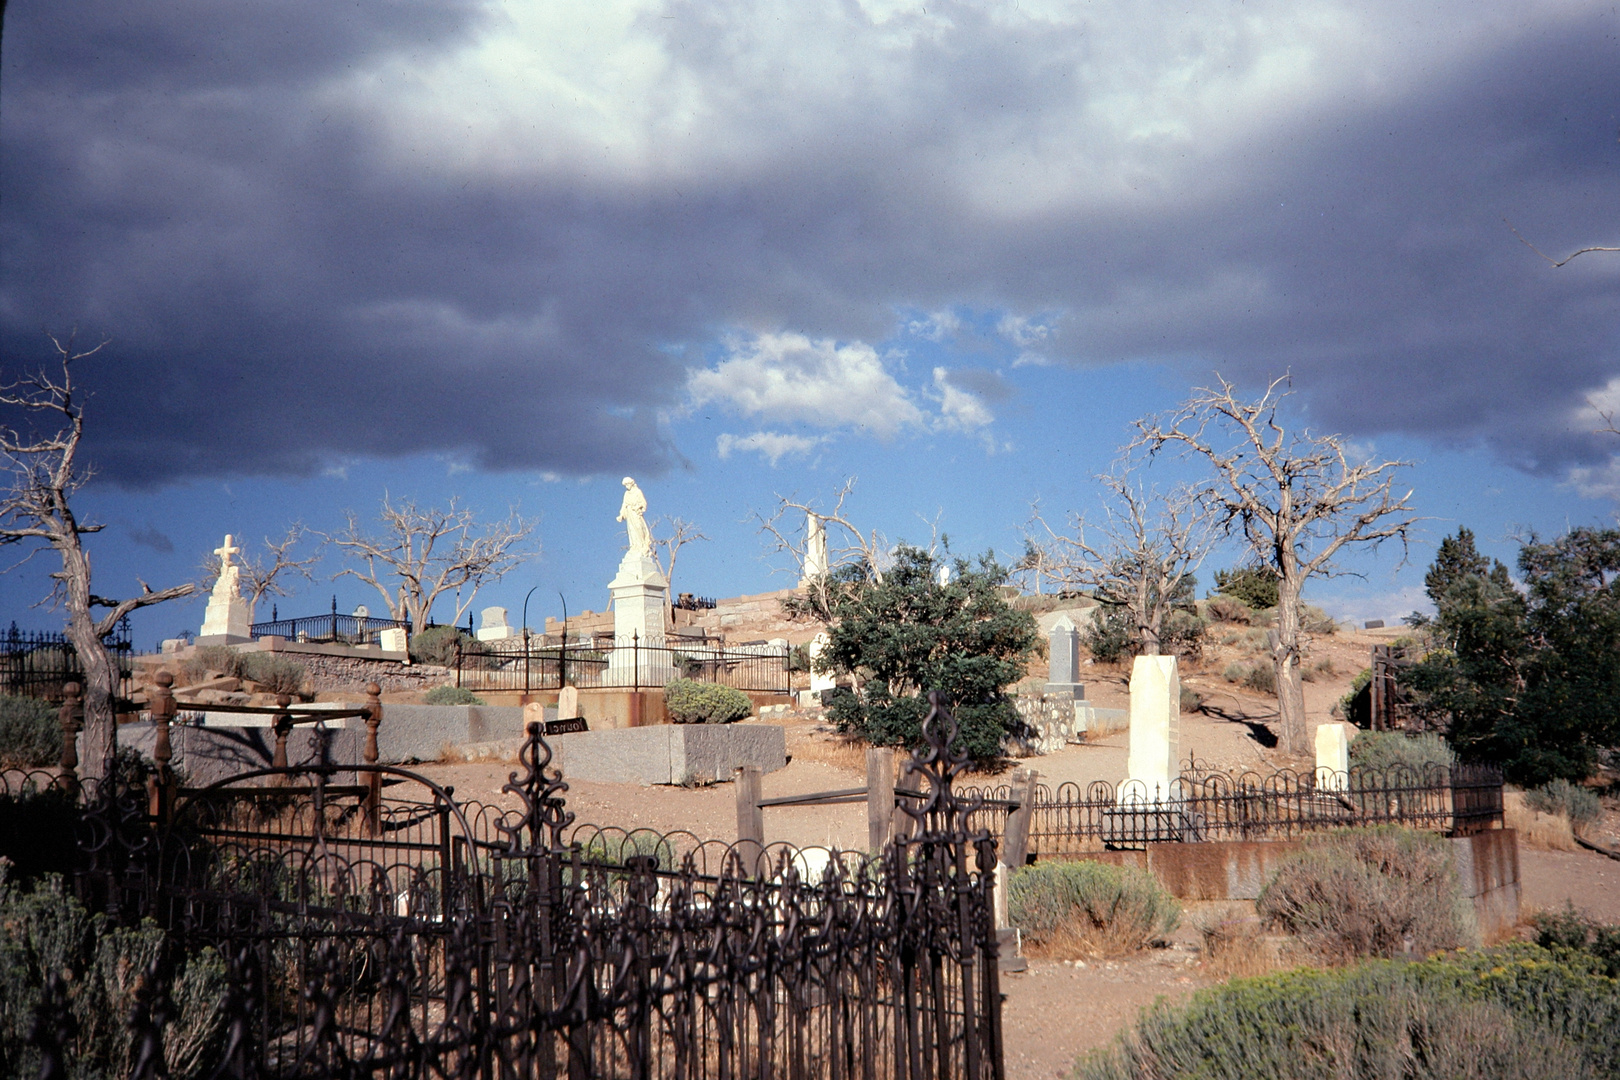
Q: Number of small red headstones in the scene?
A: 2